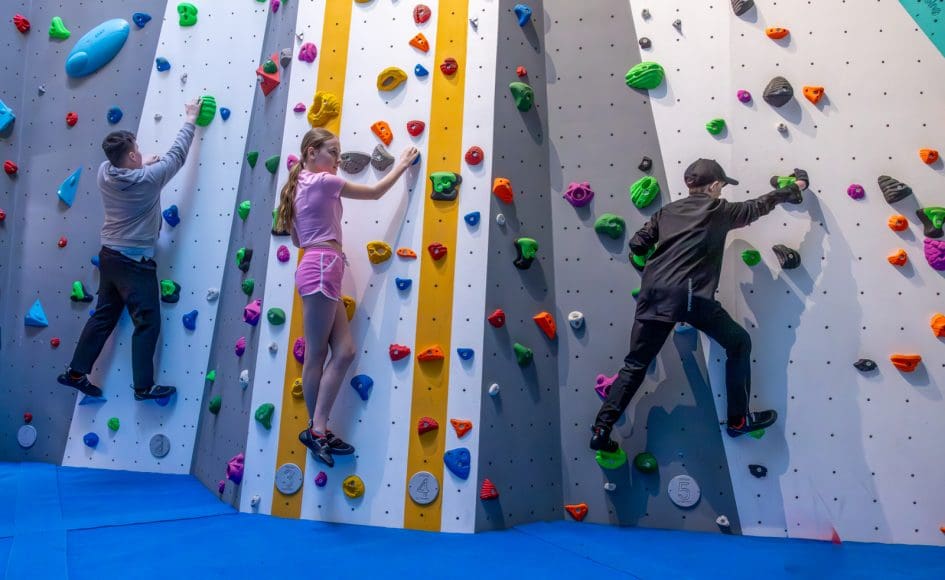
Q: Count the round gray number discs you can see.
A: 5